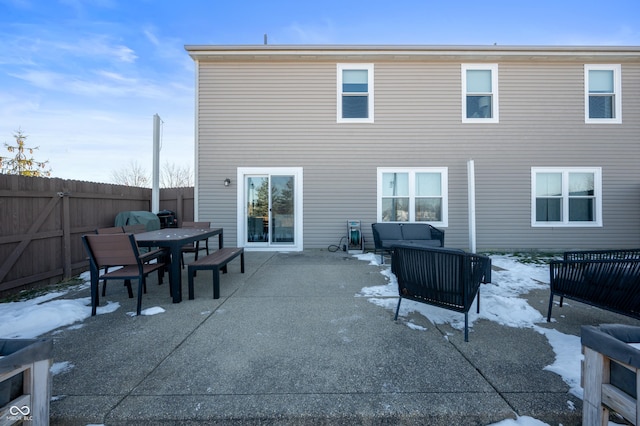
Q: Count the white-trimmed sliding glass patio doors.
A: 1